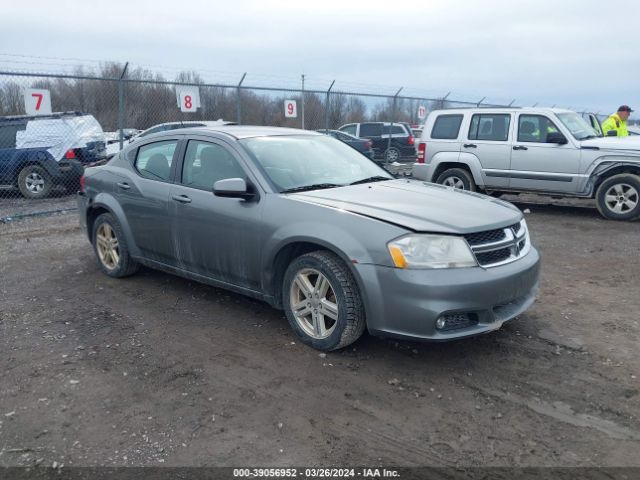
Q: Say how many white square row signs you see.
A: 4